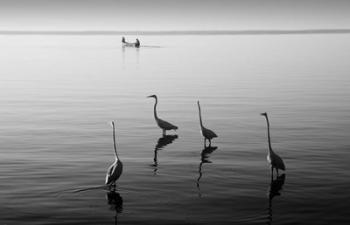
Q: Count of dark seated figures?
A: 2